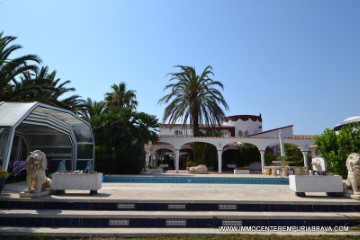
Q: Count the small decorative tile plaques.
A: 6